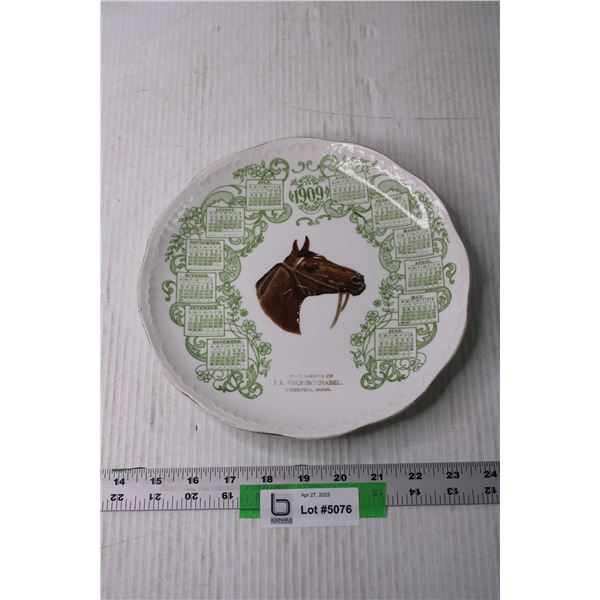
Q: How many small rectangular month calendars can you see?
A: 12